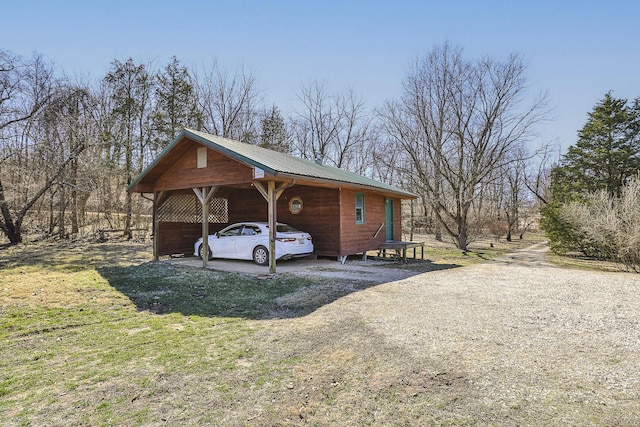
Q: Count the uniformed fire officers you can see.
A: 0